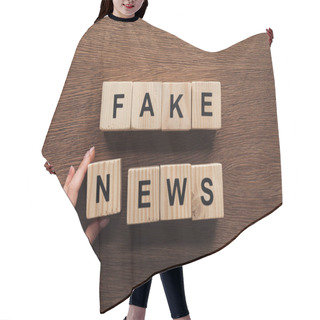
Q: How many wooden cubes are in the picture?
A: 8